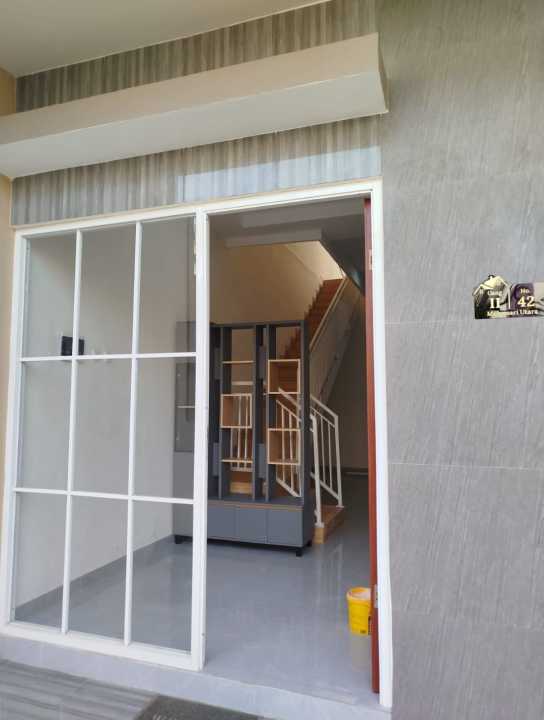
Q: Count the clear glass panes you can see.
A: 9